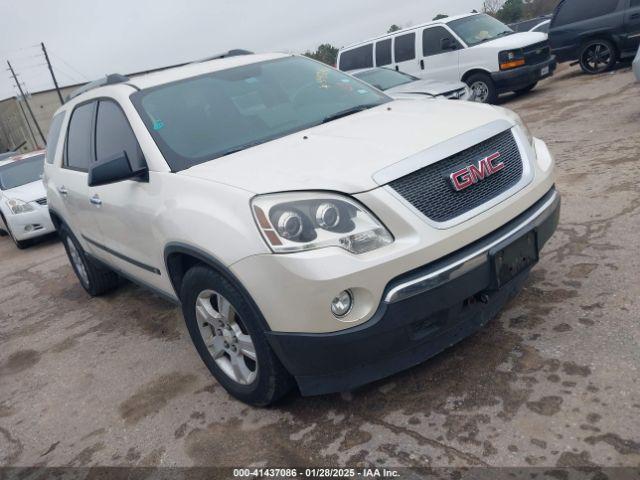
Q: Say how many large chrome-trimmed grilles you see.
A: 1